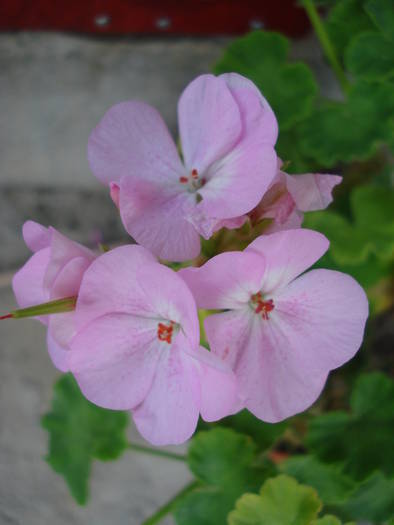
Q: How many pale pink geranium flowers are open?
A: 3